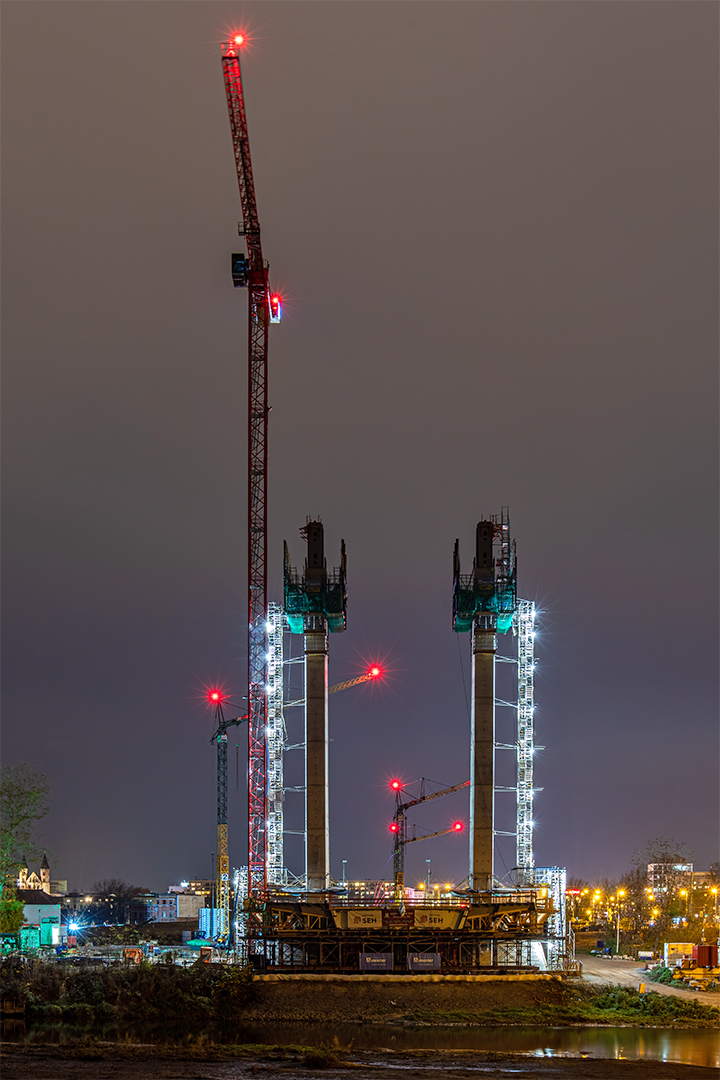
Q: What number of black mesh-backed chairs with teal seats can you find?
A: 0